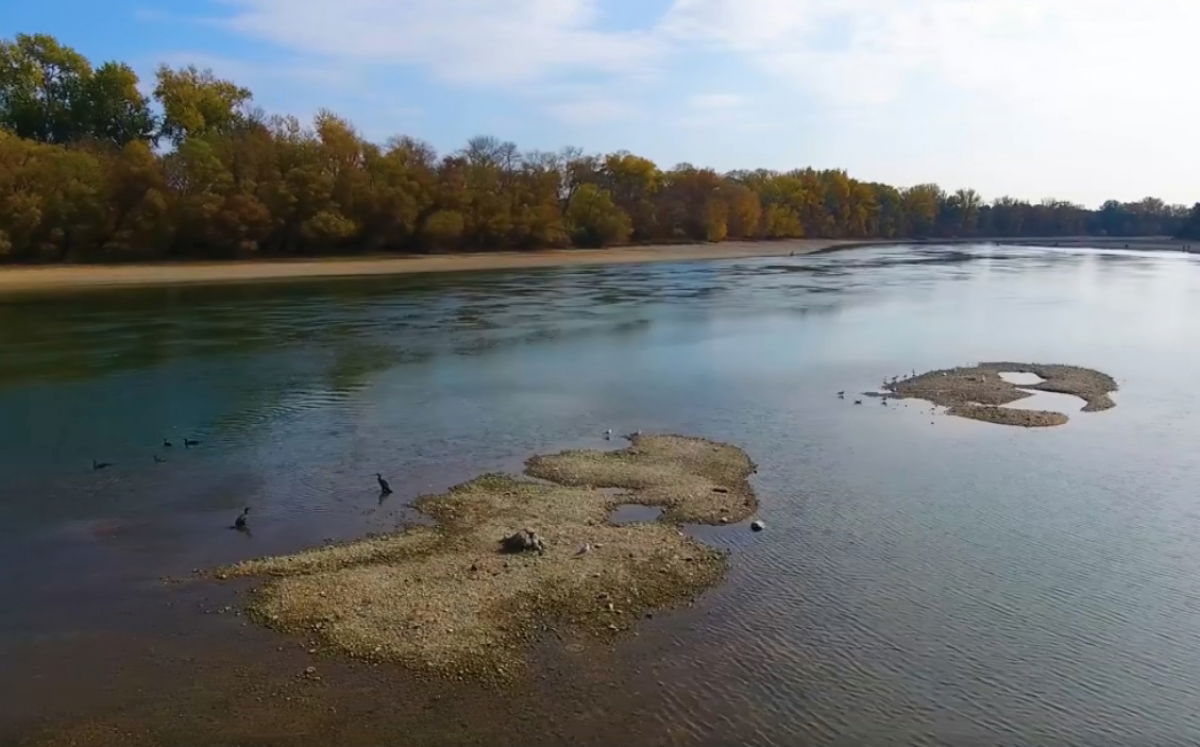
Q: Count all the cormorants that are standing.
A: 2